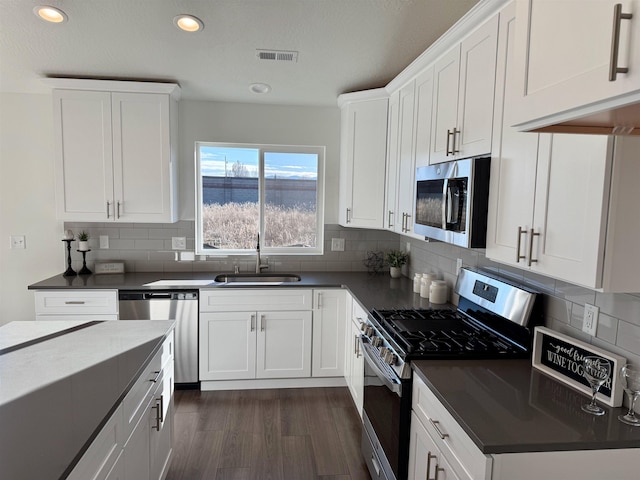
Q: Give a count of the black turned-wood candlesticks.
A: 2